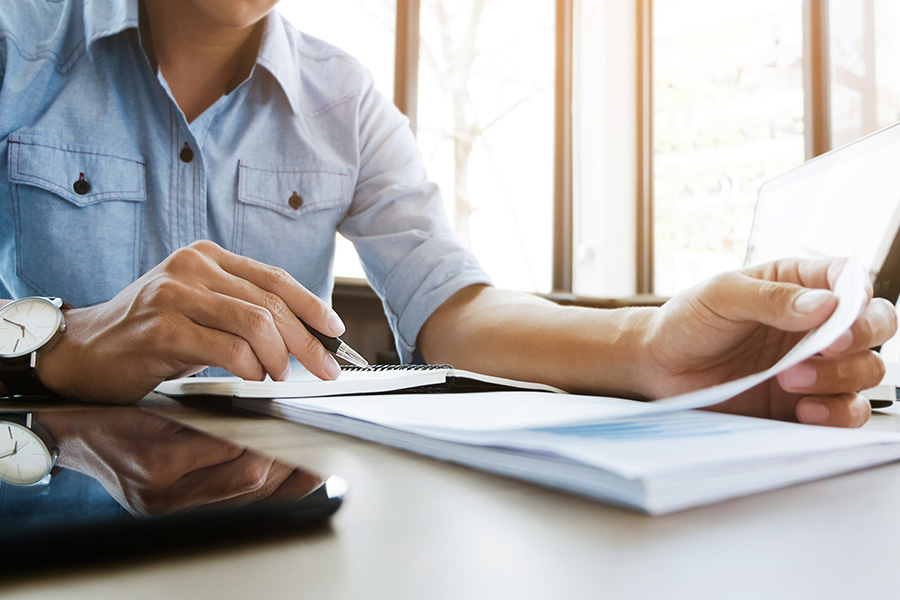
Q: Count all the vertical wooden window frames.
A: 4